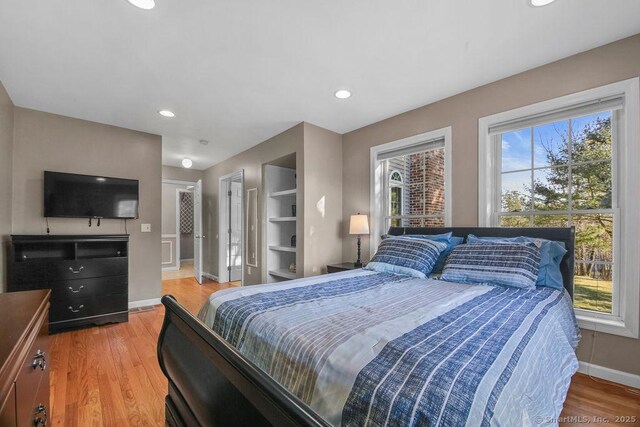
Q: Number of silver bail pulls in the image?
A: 5